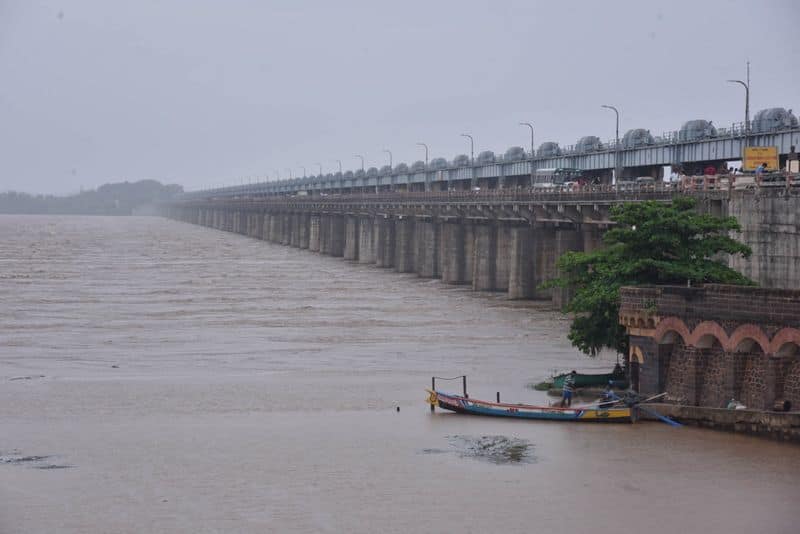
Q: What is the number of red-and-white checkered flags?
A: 0